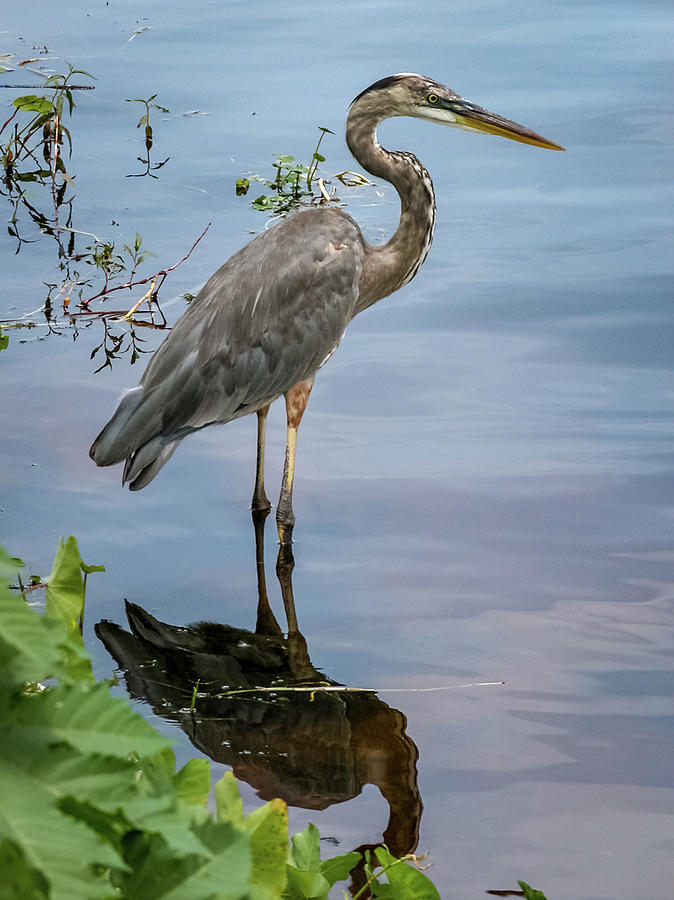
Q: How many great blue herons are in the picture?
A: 1